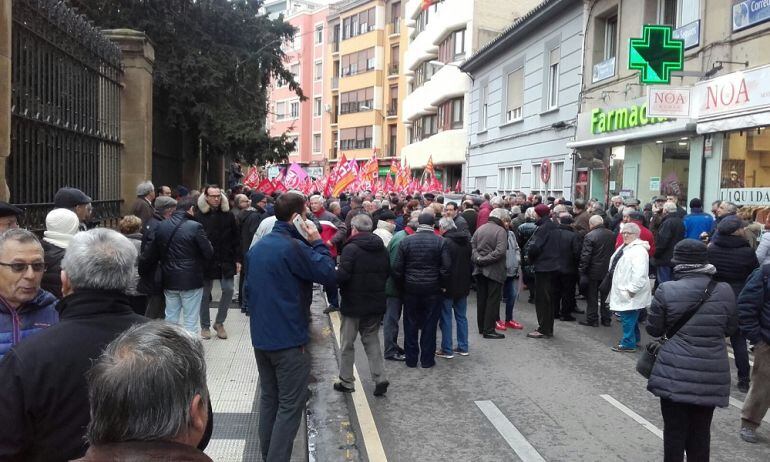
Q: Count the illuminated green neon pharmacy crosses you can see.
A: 1